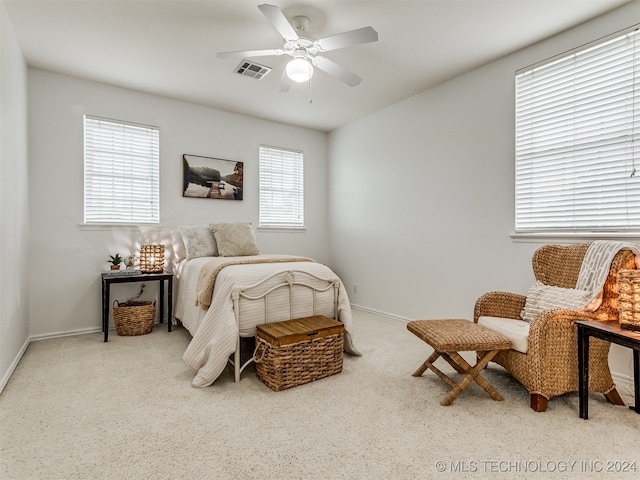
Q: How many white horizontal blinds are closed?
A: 3